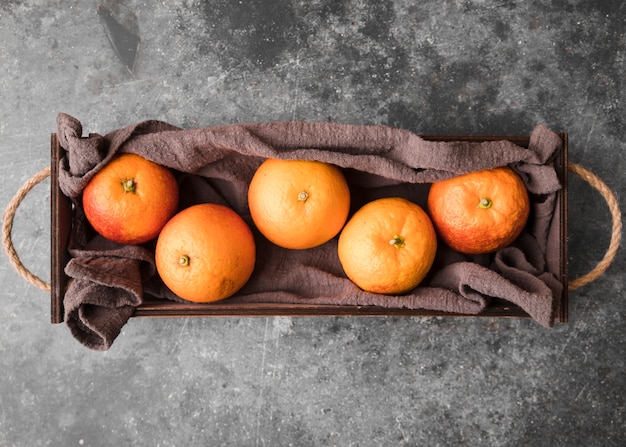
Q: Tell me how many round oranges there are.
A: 5